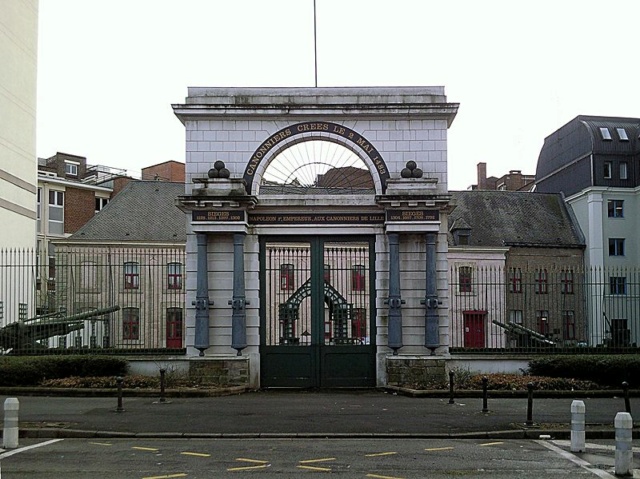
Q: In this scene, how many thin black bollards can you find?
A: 6